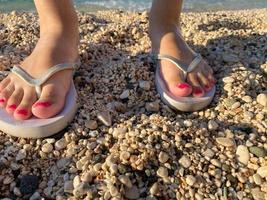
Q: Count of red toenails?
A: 8